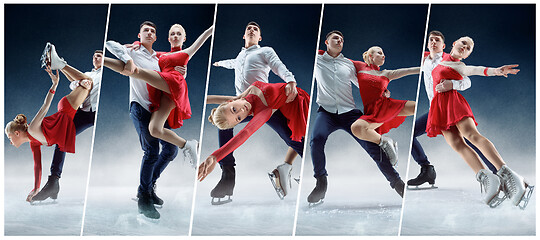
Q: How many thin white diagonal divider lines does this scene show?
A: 4